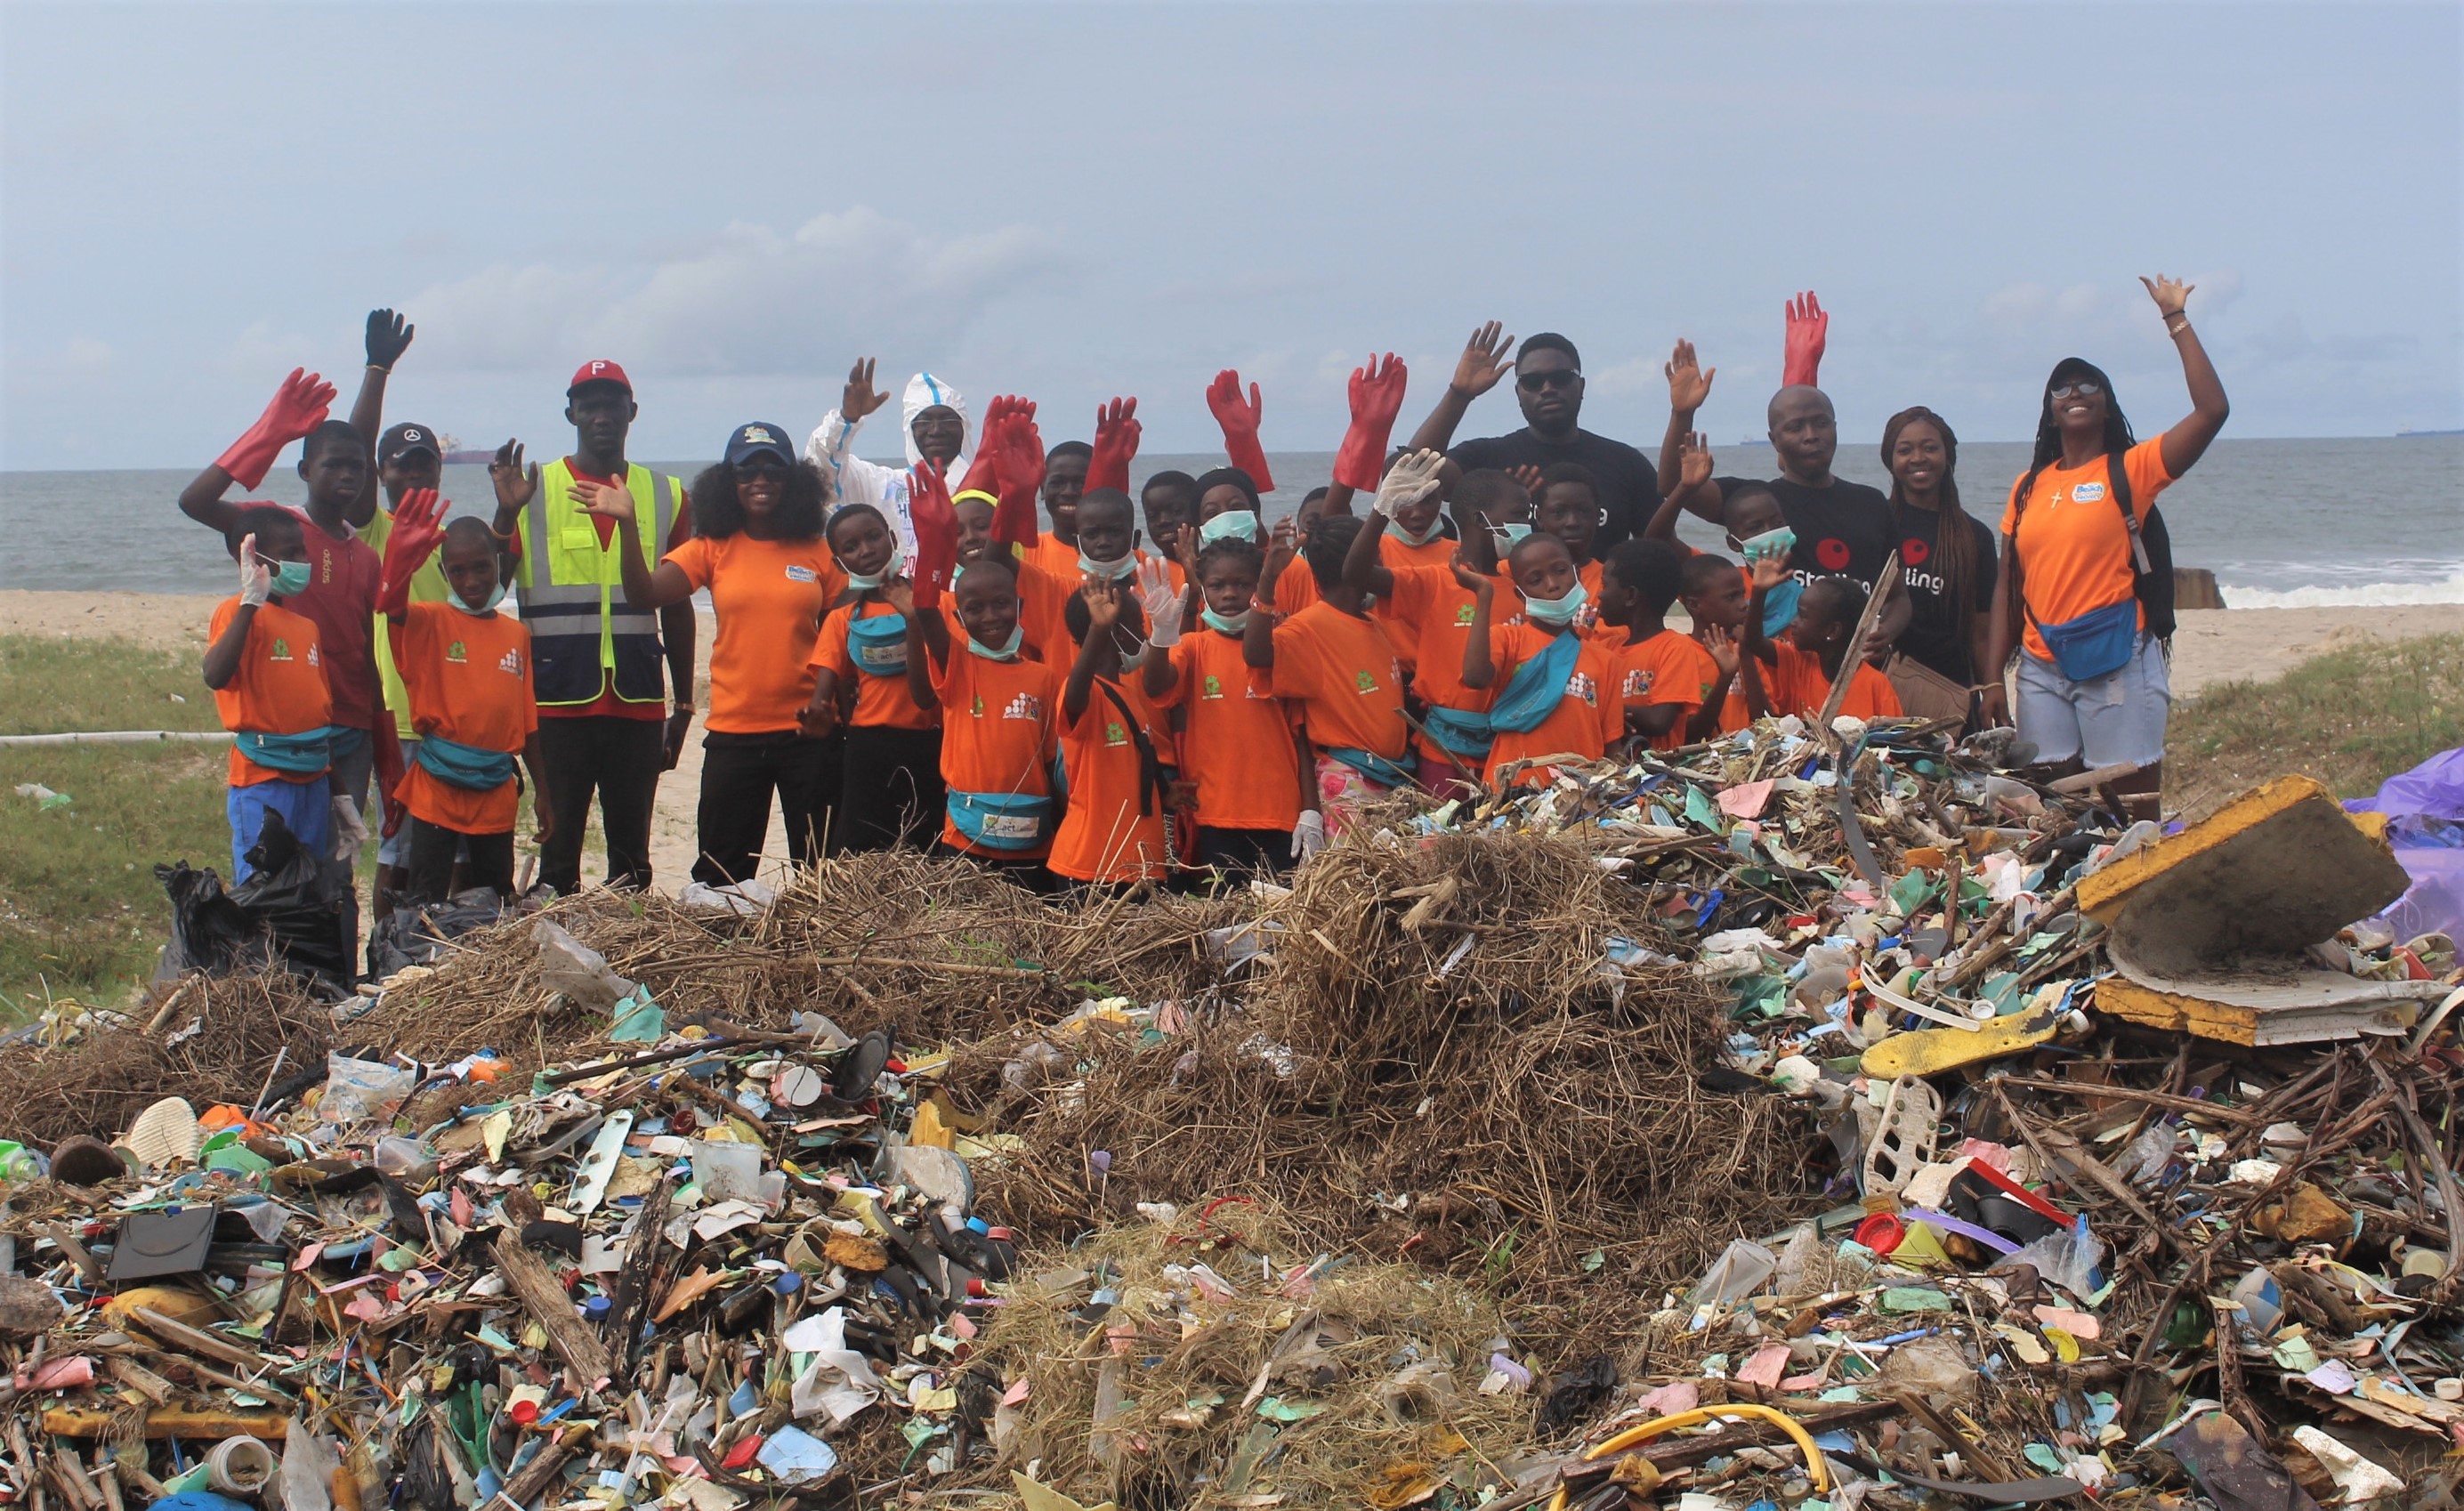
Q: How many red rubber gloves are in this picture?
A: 11